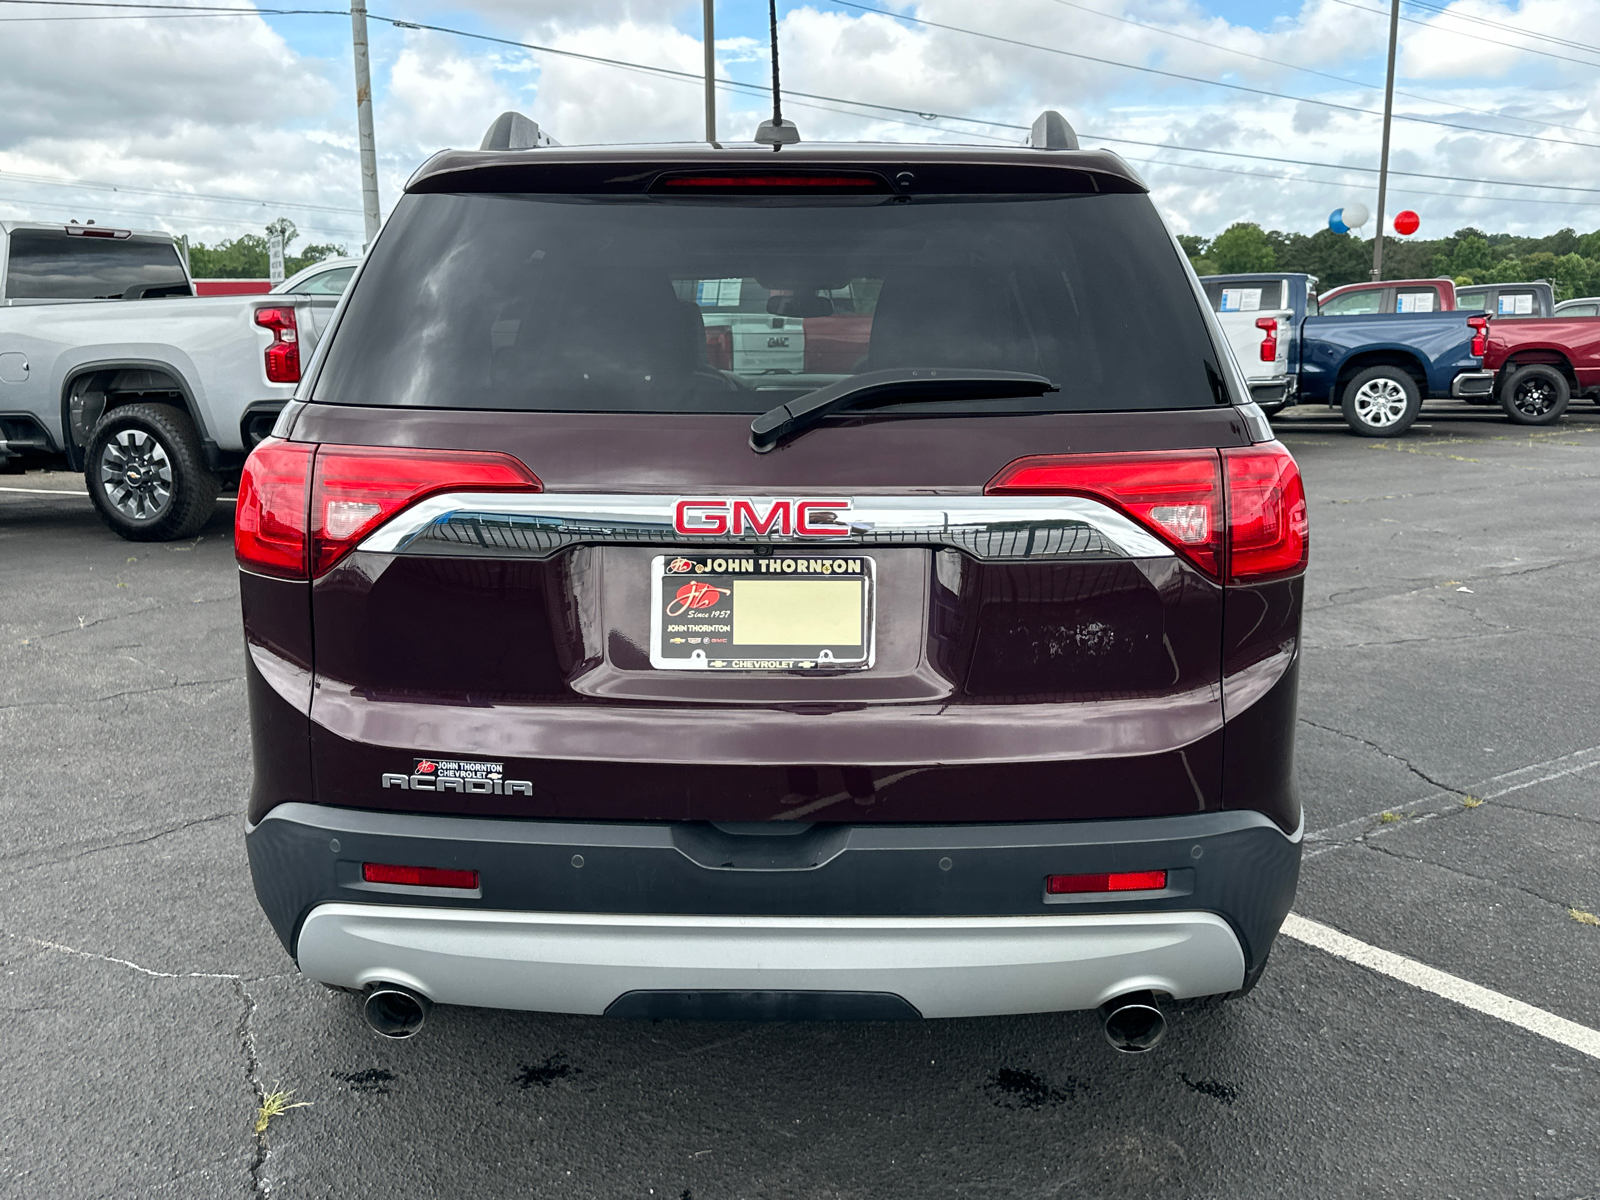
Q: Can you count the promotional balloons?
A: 3